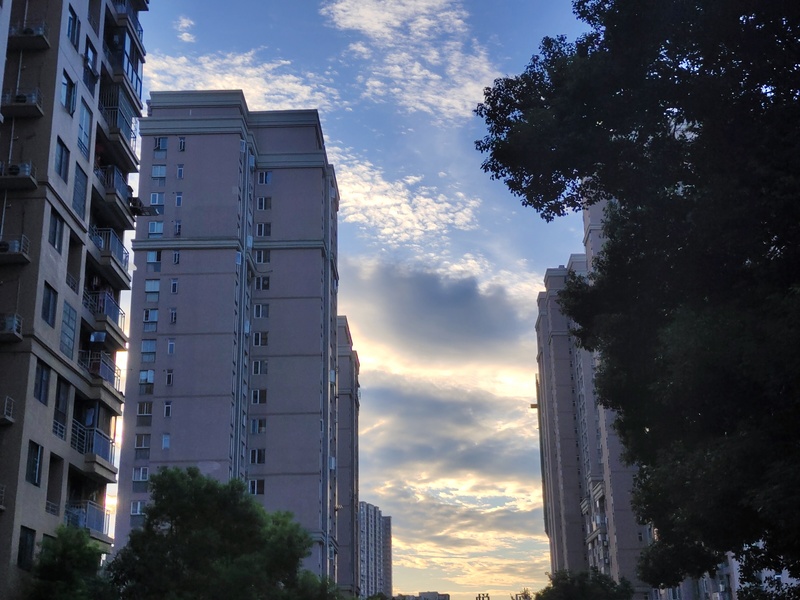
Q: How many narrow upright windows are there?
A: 11